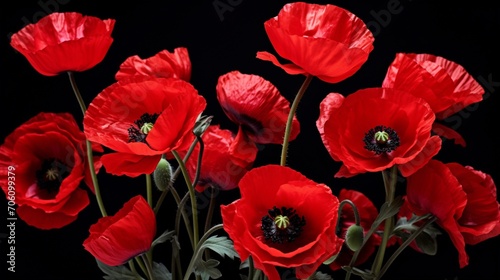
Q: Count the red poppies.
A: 13